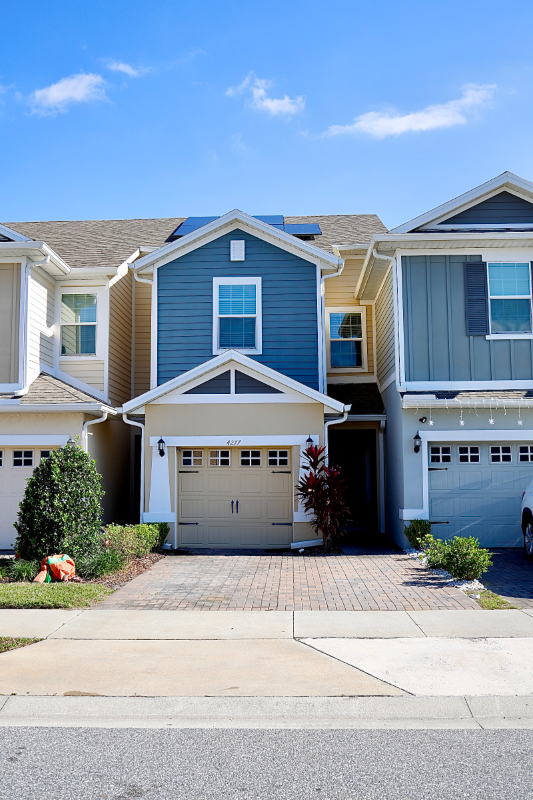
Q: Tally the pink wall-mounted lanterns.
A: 0